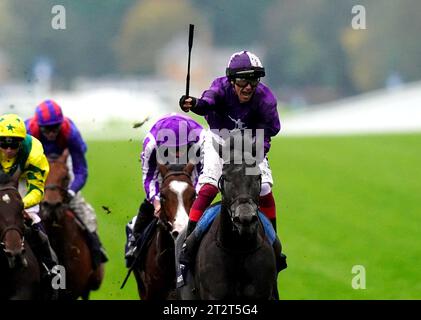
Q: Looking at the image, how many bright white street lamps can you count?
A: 0